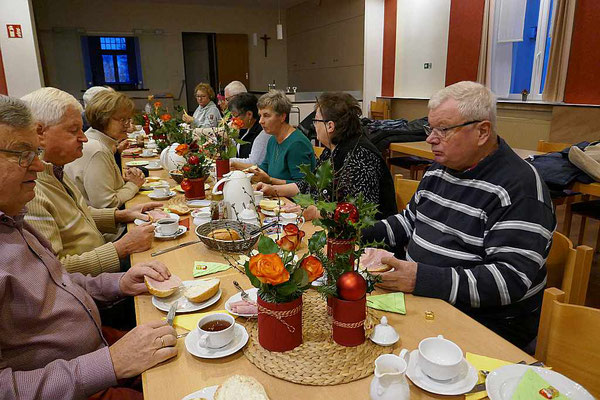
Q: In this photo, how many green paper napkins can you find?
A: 3